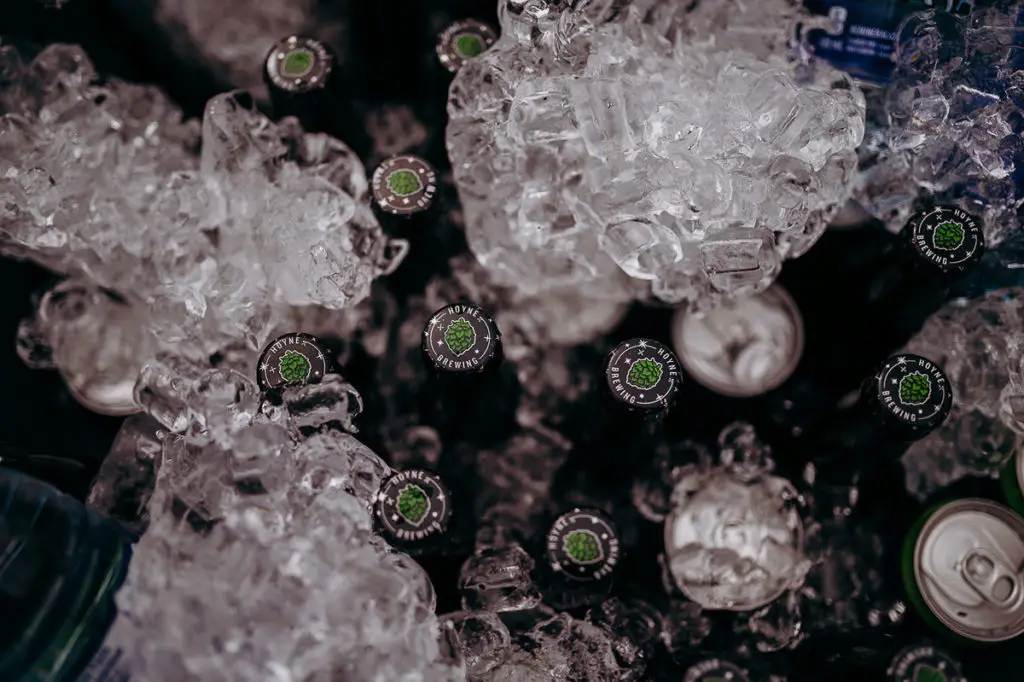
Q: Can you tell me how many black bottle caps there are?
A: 12